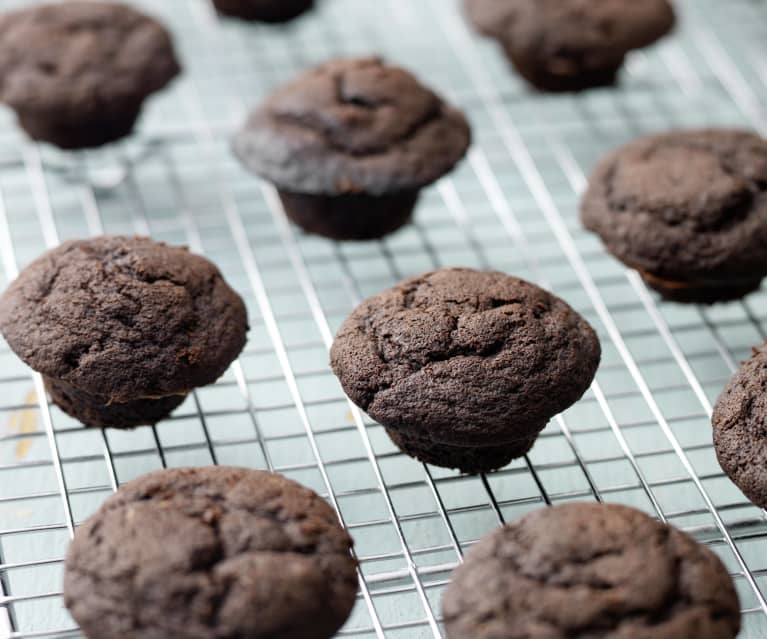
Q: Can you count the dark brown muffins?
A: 10